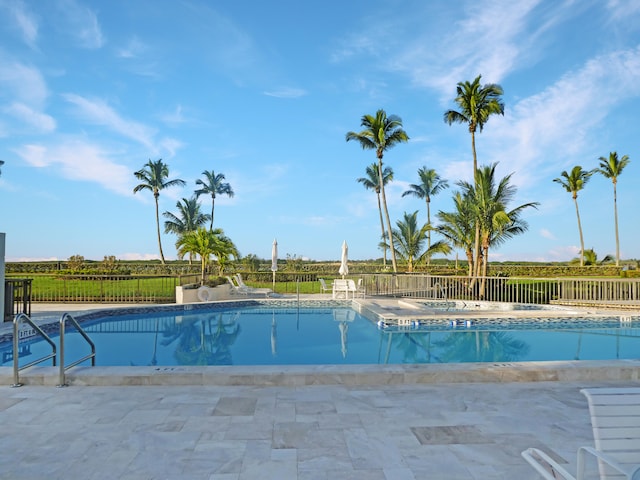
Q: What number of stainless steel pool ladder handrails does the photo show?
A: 2